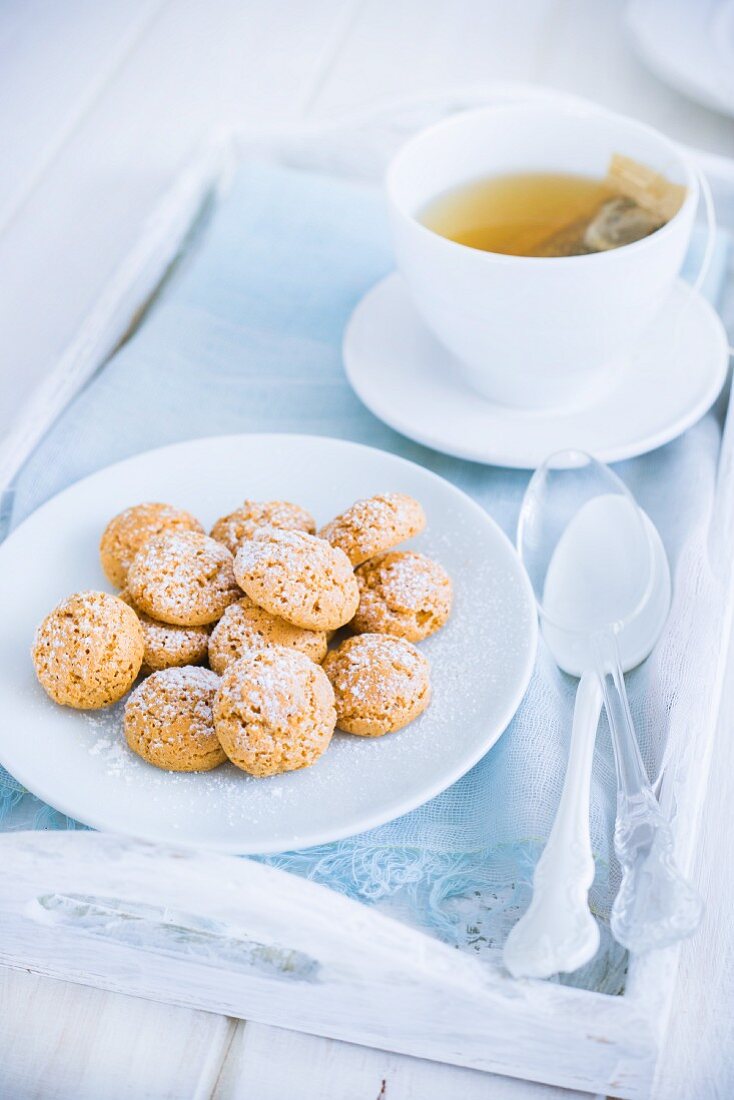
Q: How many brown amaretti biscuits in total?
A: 12